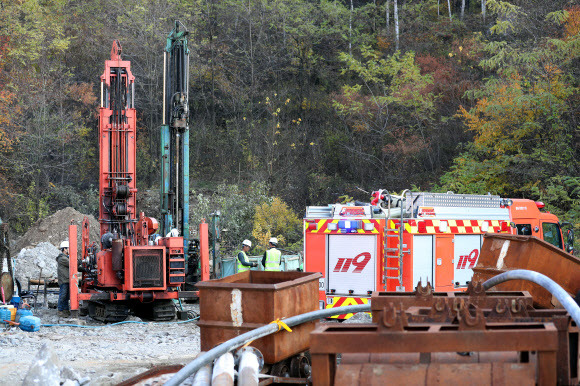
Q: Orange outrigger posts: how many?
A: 2